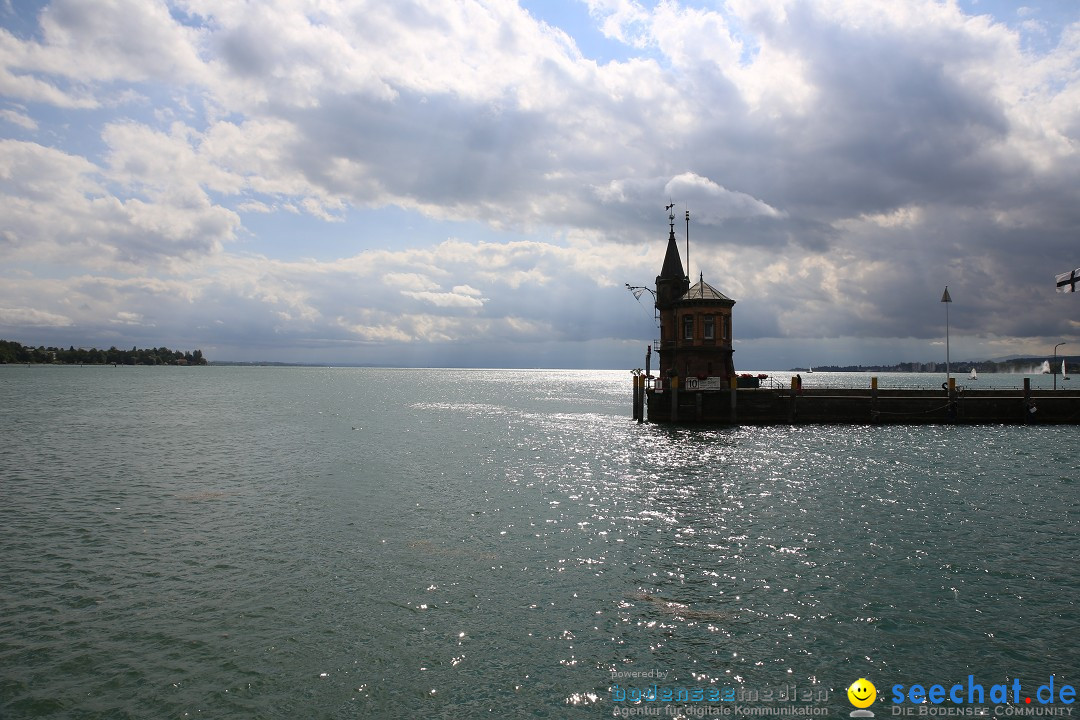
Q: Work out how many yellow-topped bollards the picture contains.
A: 7